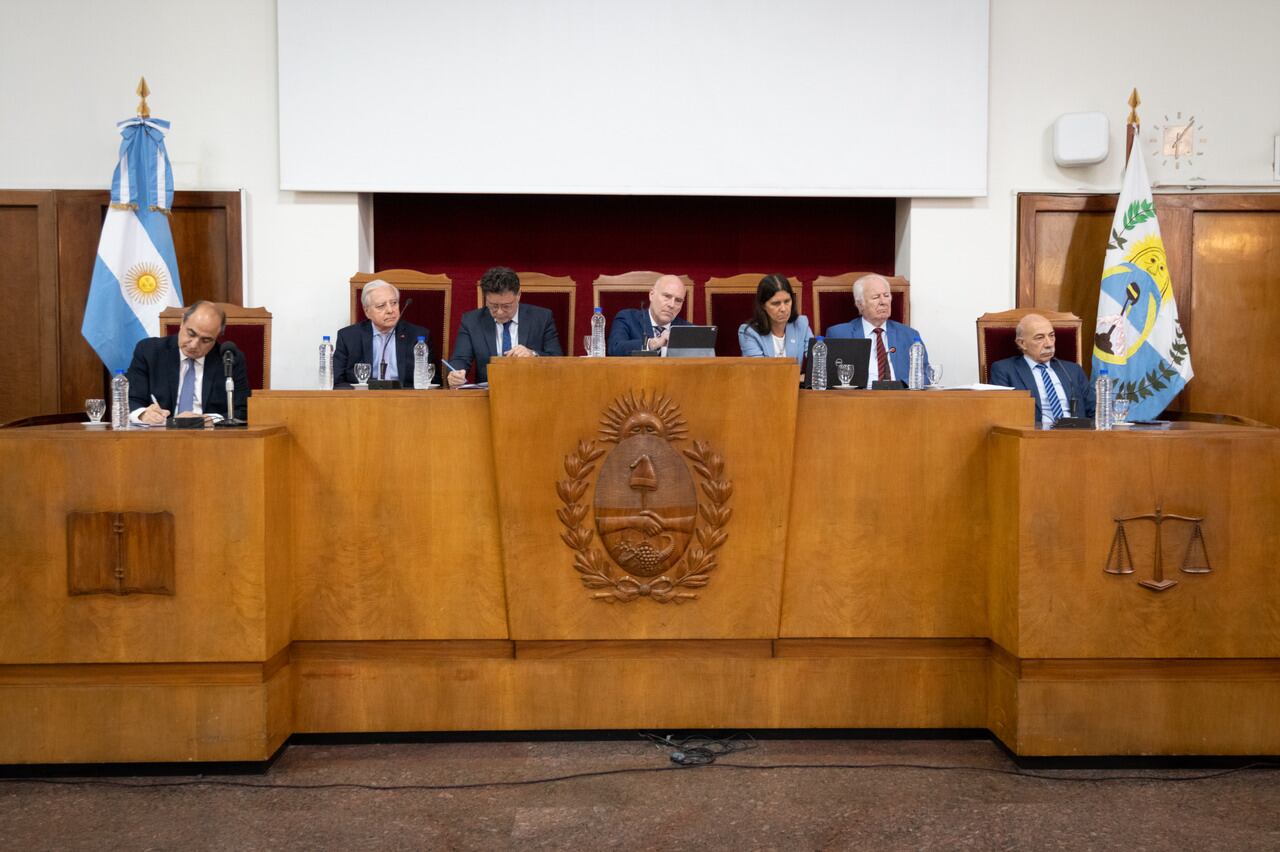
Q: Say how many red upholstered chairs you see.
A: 7